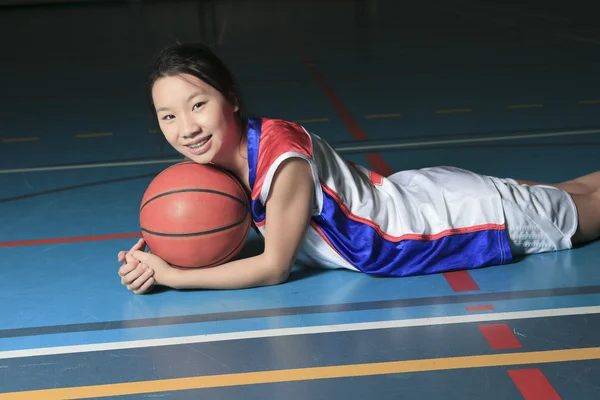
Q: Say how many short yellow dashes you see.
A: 8